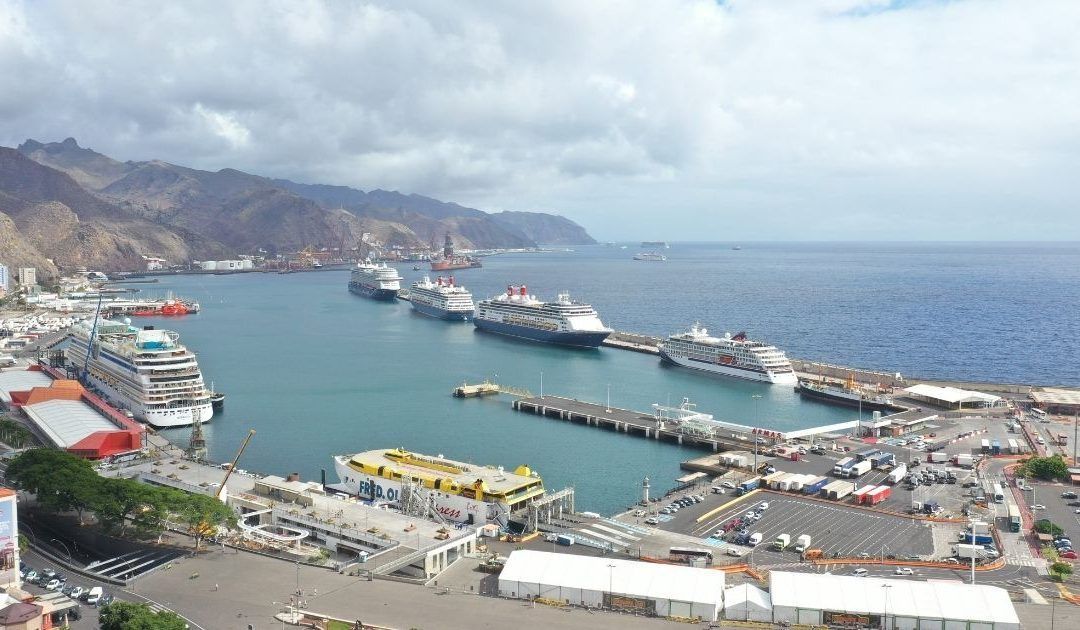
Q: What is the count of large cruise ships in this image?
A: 5